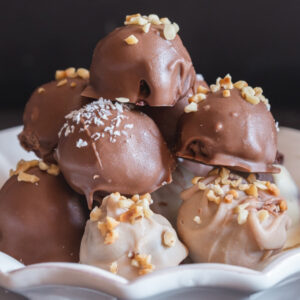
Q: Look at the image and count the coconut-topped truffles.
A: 1